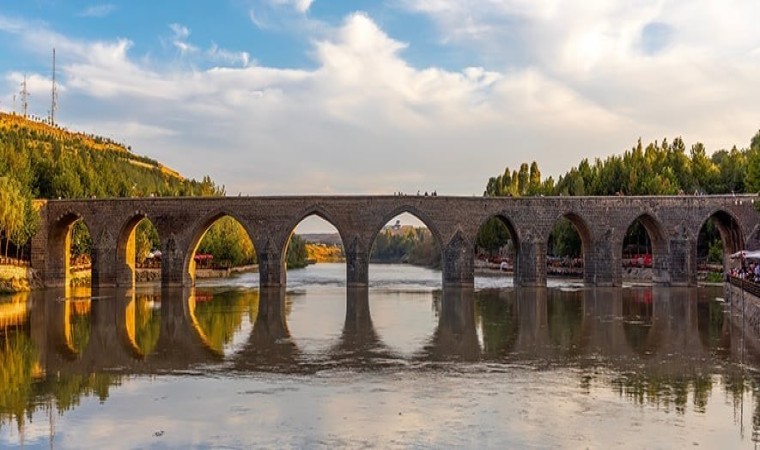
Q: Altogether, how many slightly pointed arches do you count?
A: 9